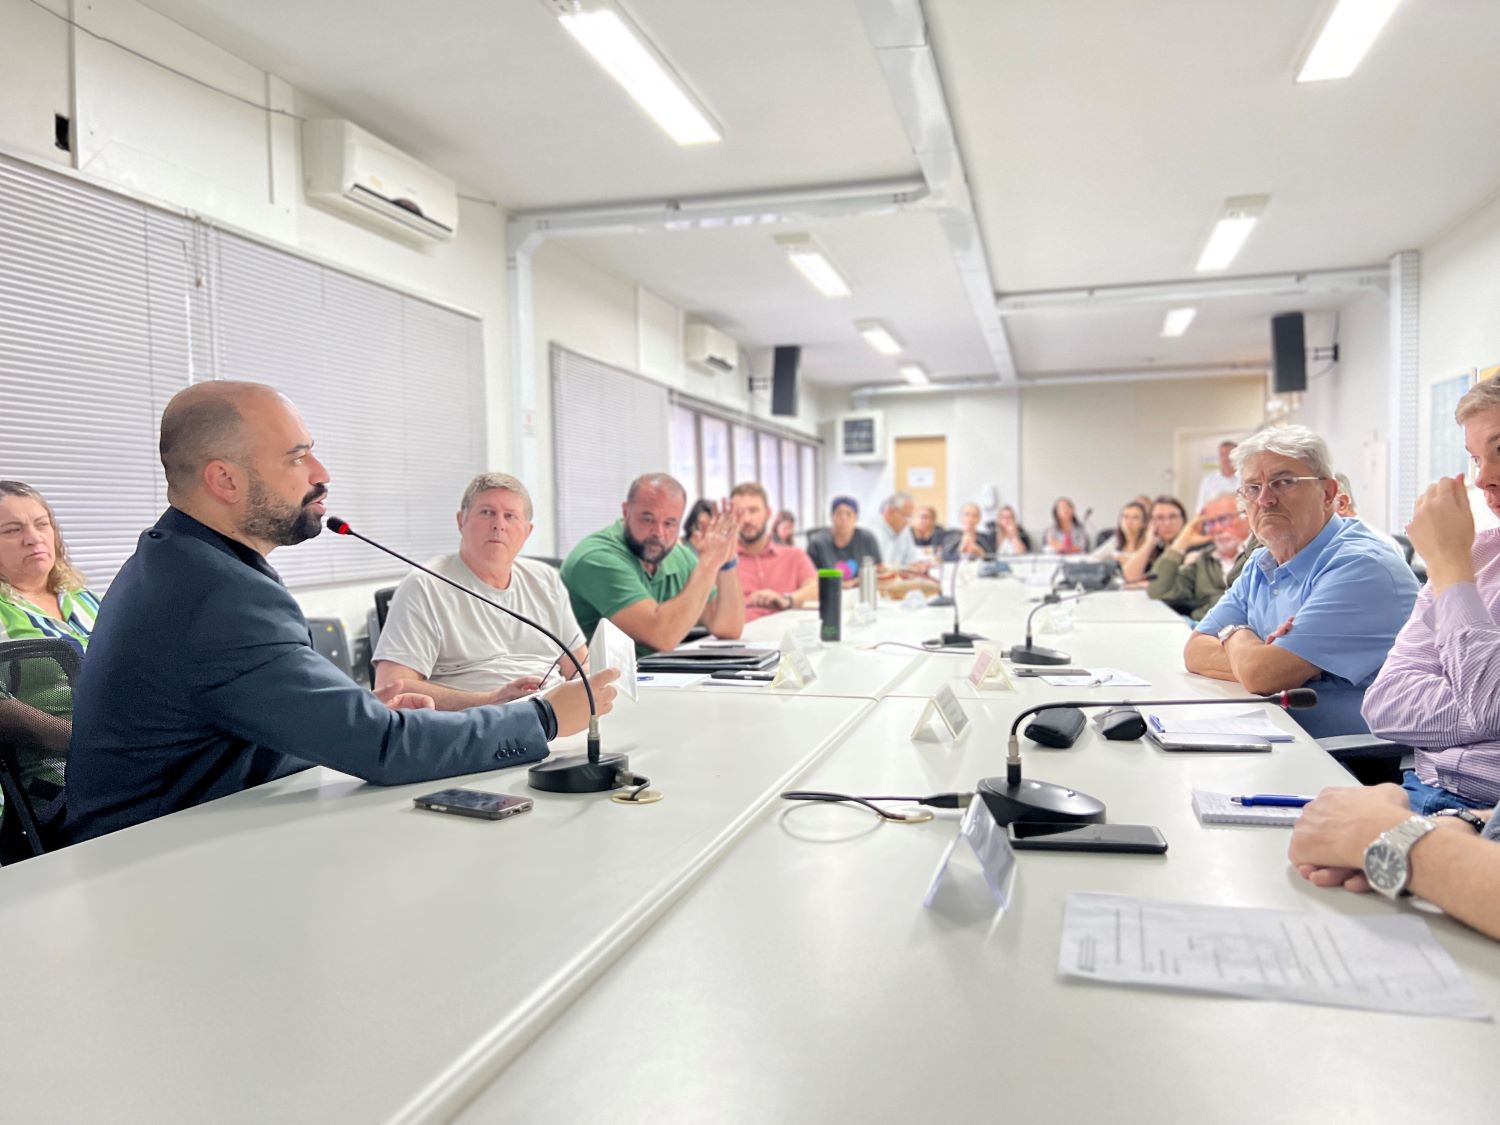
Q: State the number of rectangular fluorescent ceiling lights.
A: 7